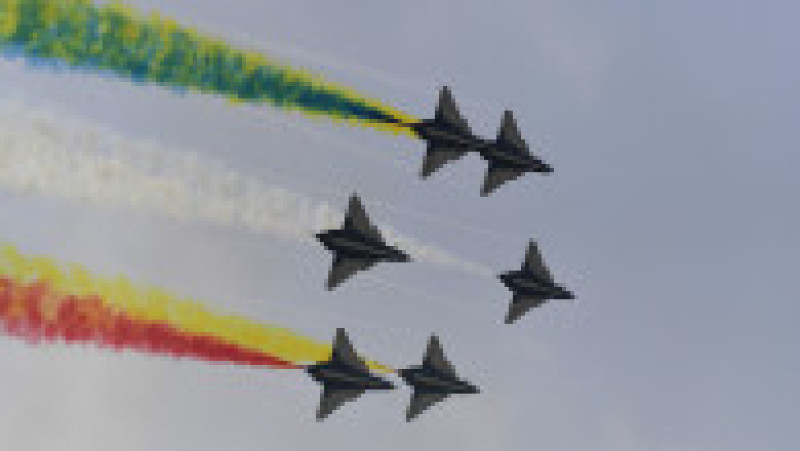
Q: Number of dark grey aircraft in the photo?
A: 6